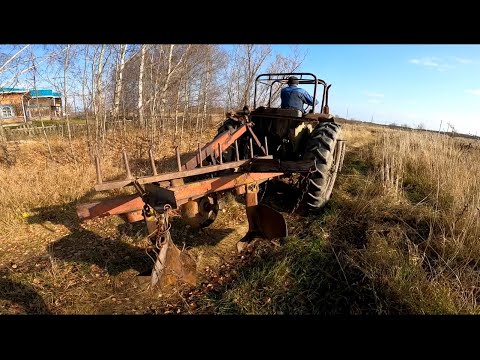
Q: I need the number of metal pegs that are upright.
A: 9